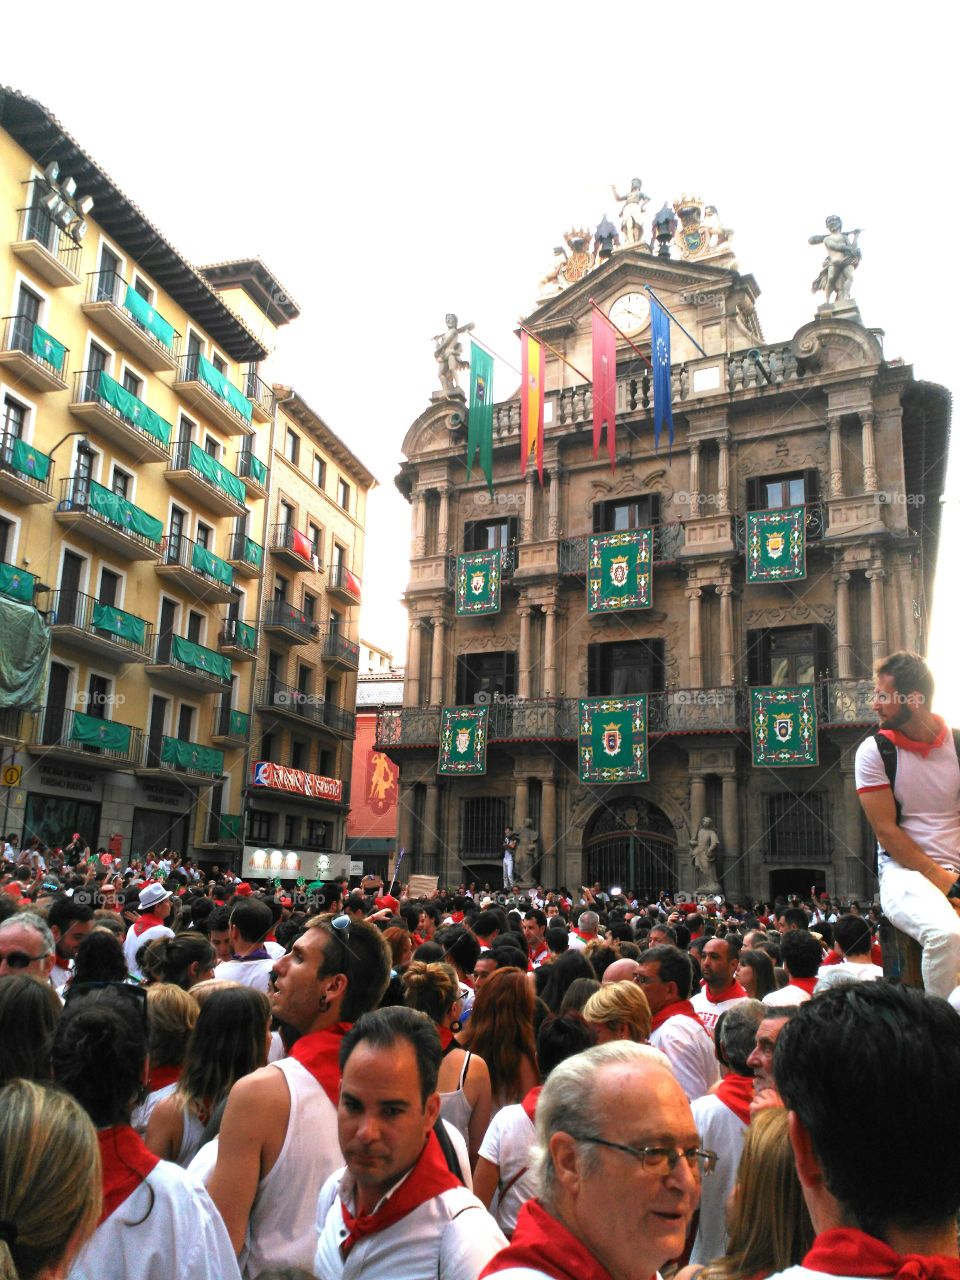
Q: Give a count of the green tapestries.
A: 6